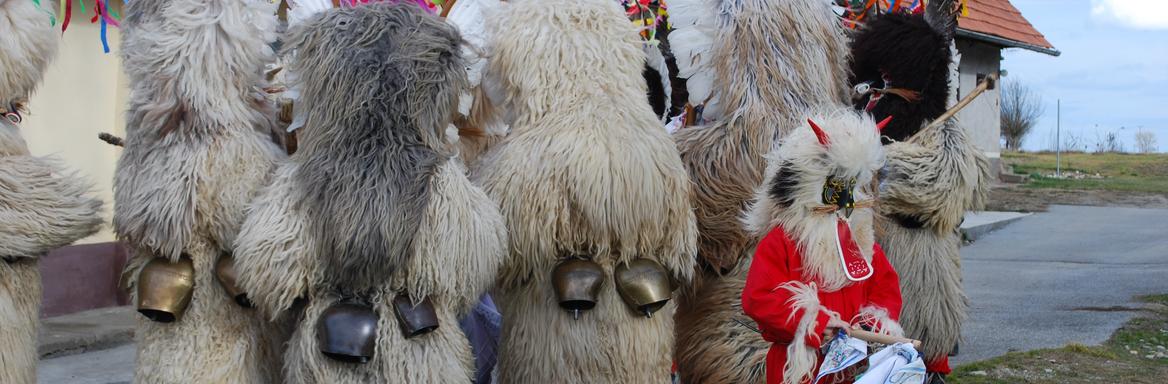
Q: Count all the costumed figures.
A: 7